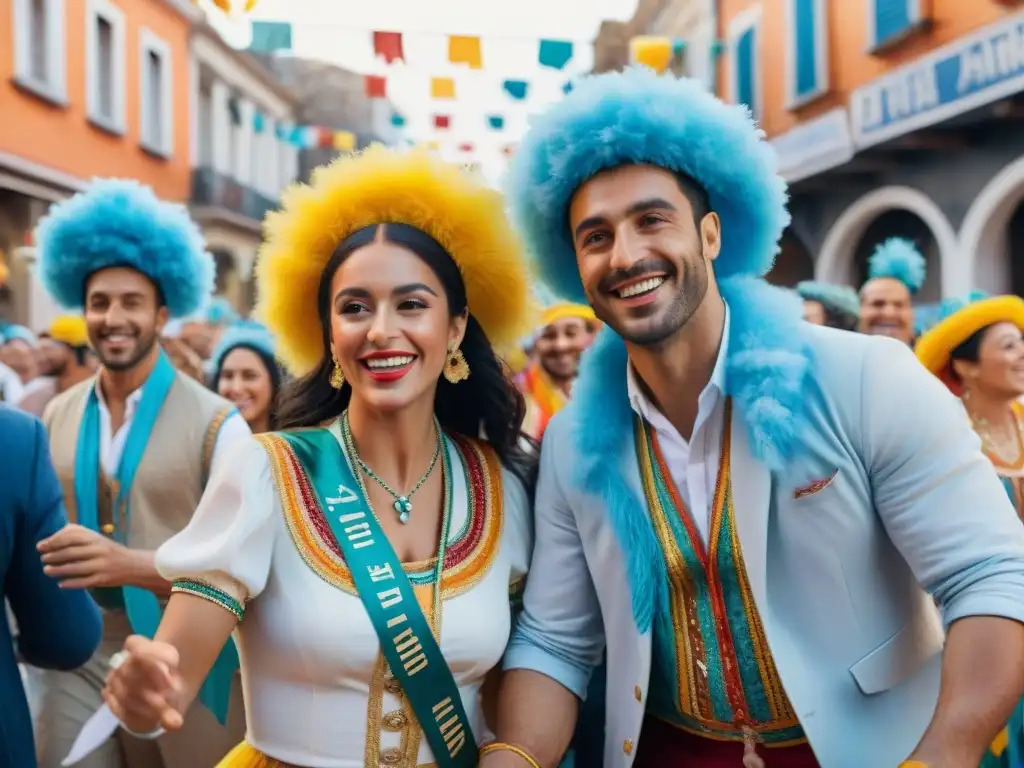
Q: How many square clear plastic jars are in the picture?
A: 0